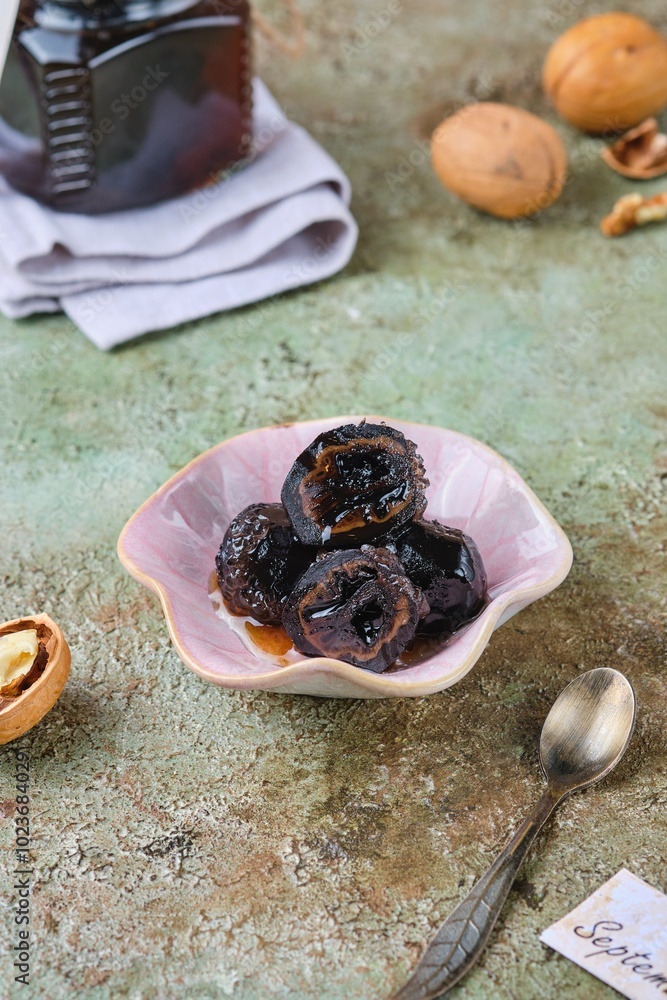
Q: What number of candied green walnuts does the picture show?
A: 4